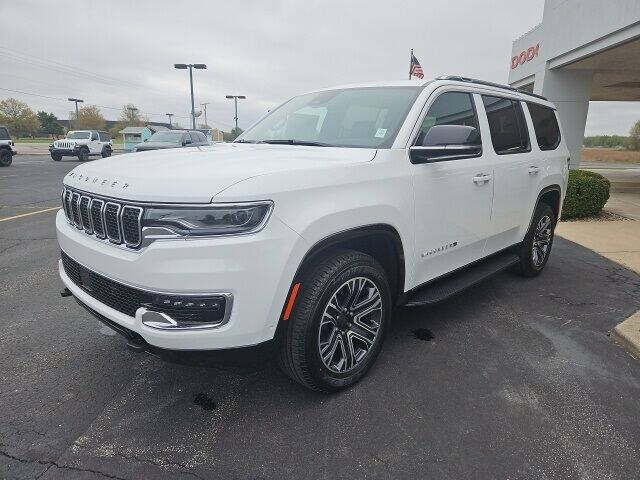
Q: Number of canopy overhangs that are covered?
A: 1